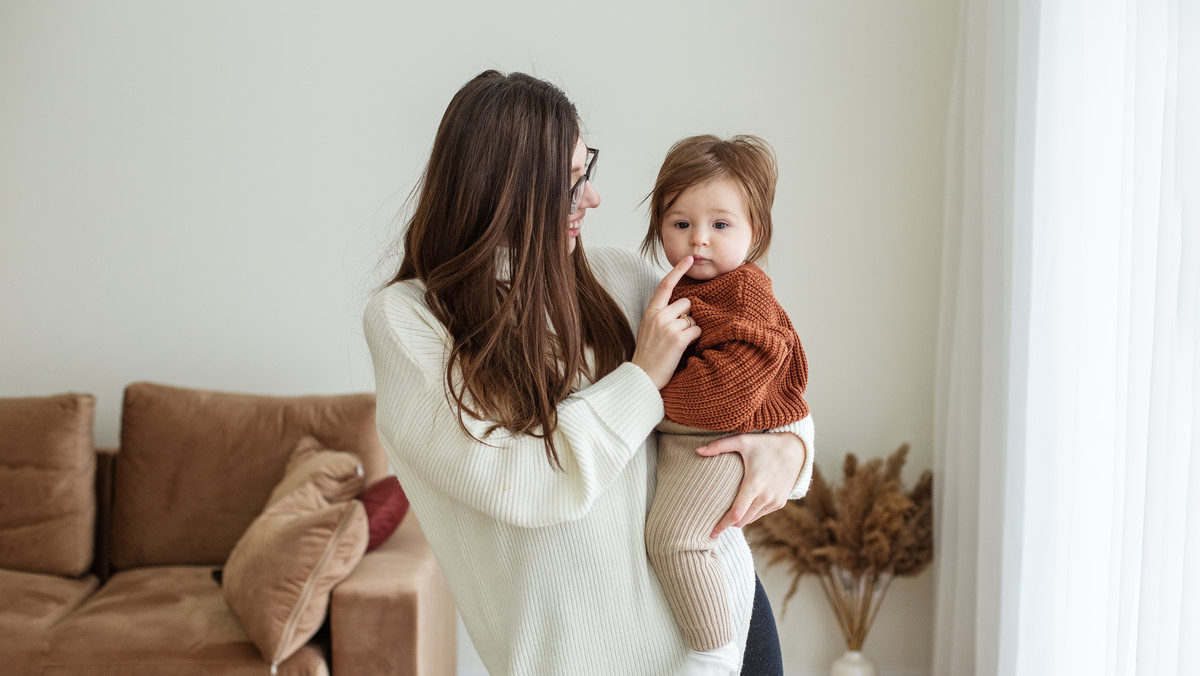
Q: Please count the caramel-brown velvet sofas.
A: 1